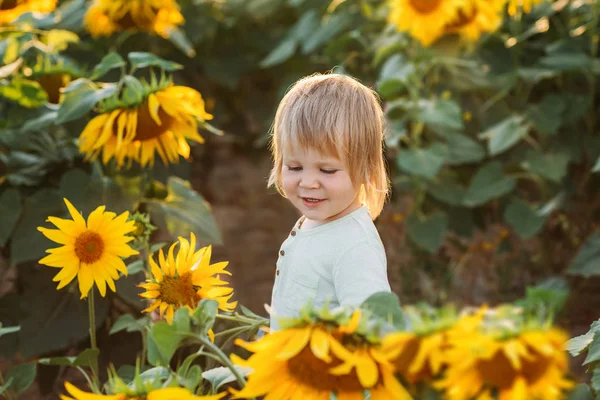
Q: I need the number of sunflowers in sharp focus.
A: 2